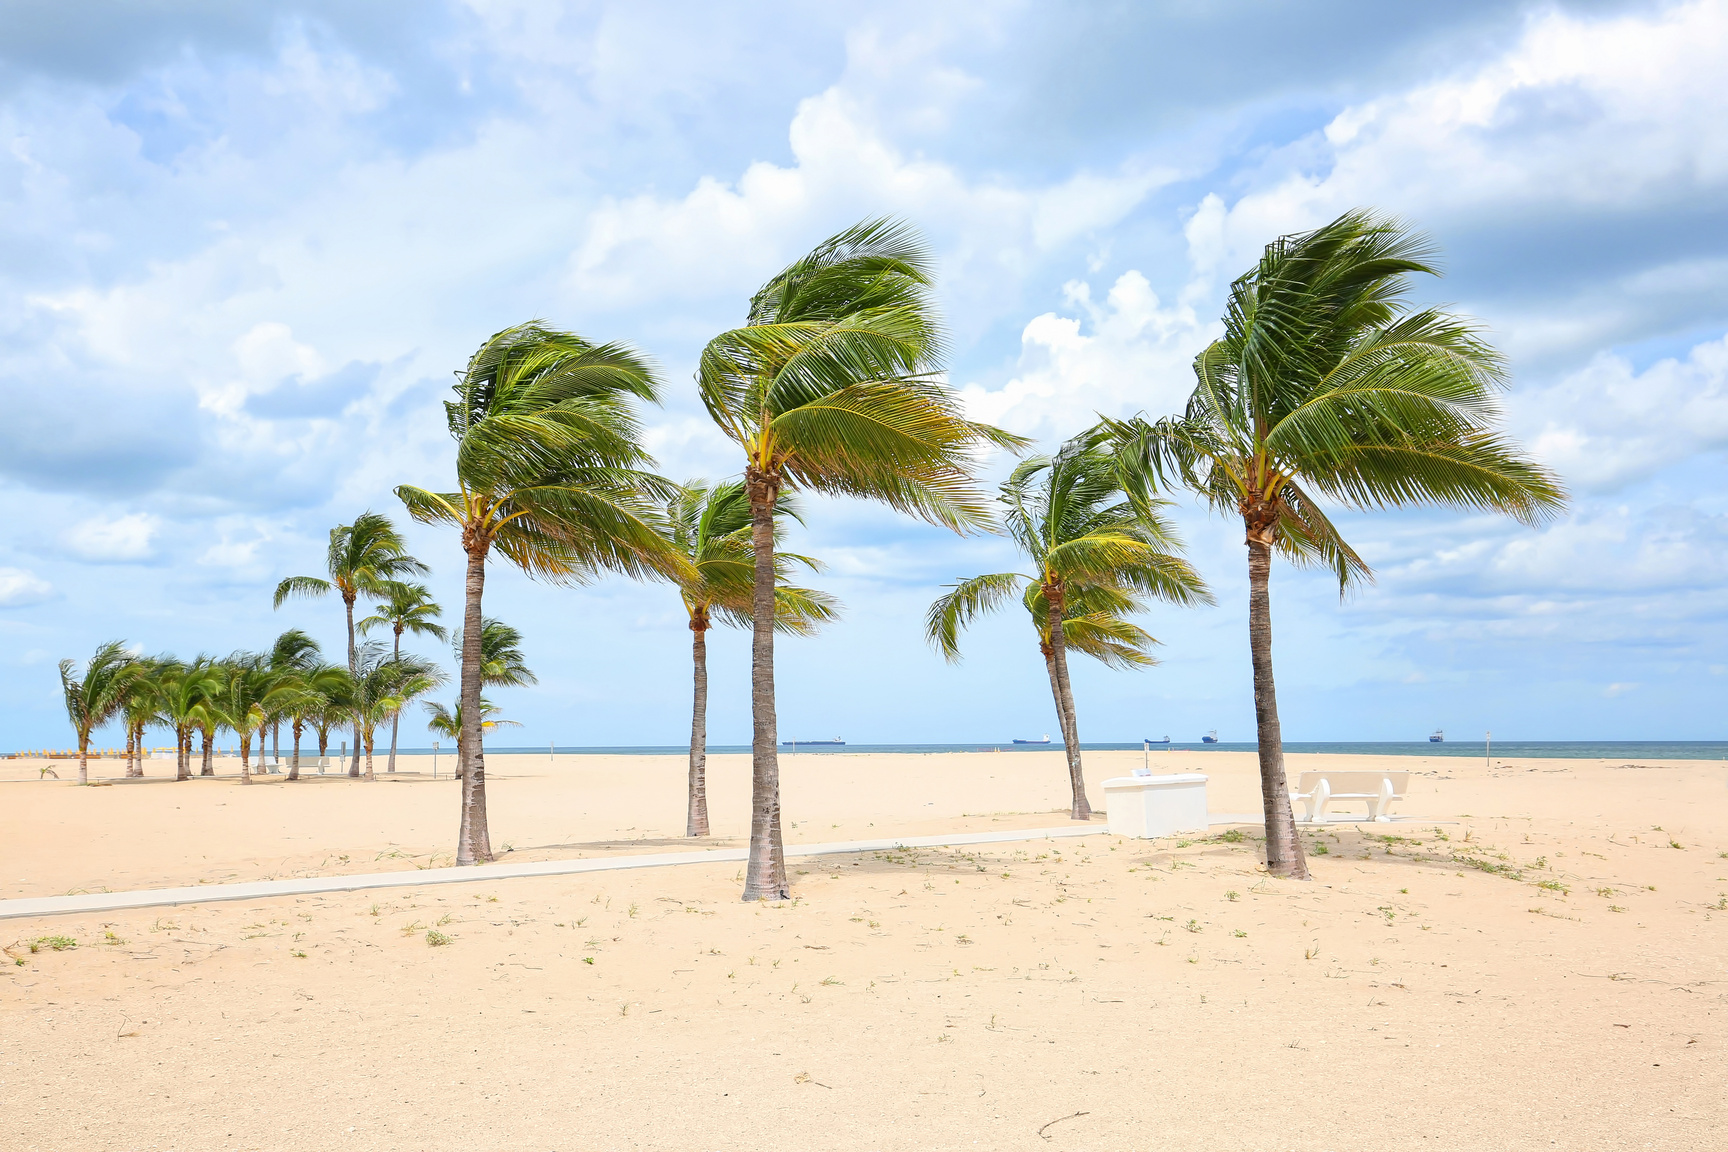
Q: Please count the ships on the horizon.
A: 5